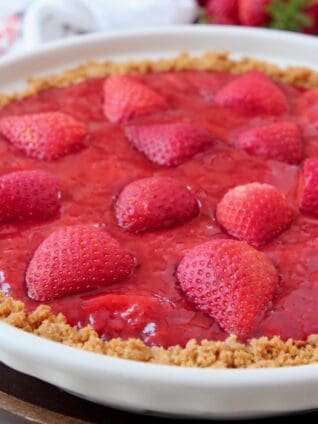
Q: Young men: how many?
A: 0